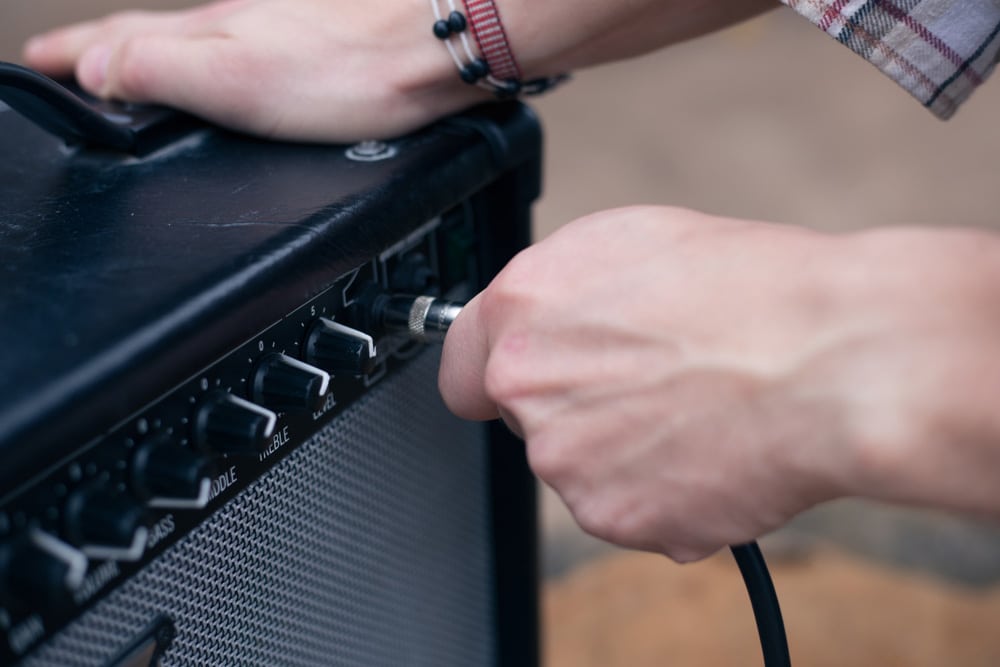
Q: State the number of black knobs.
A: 6